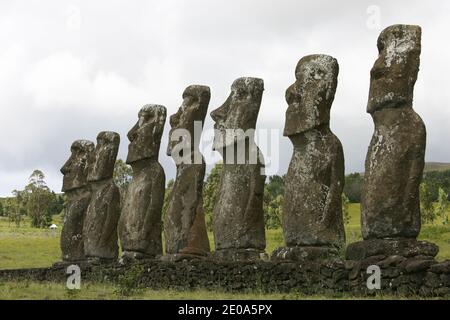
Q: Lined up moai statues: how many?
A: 7